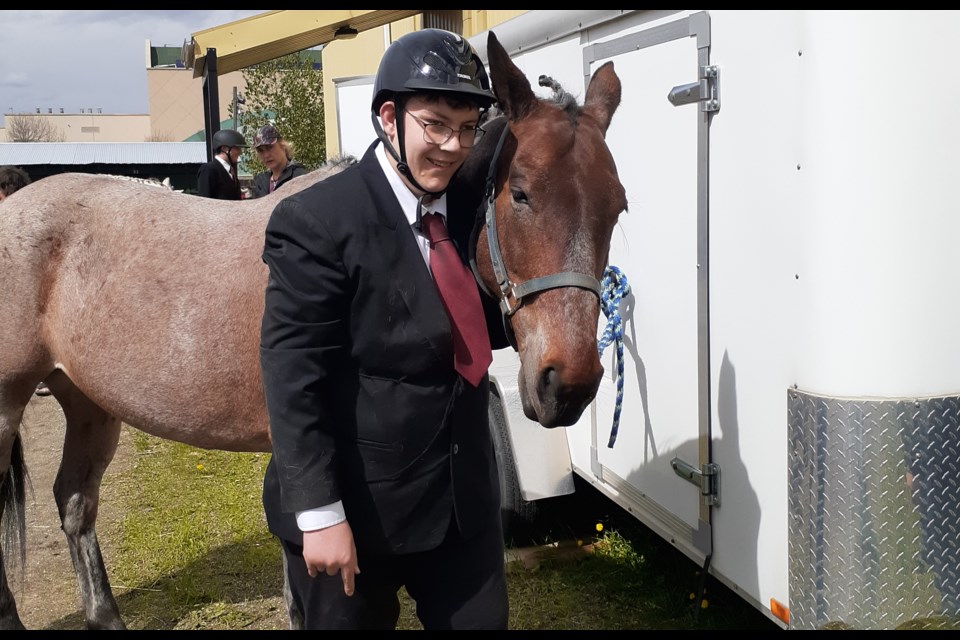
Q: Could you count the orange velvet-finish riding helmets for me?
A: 0